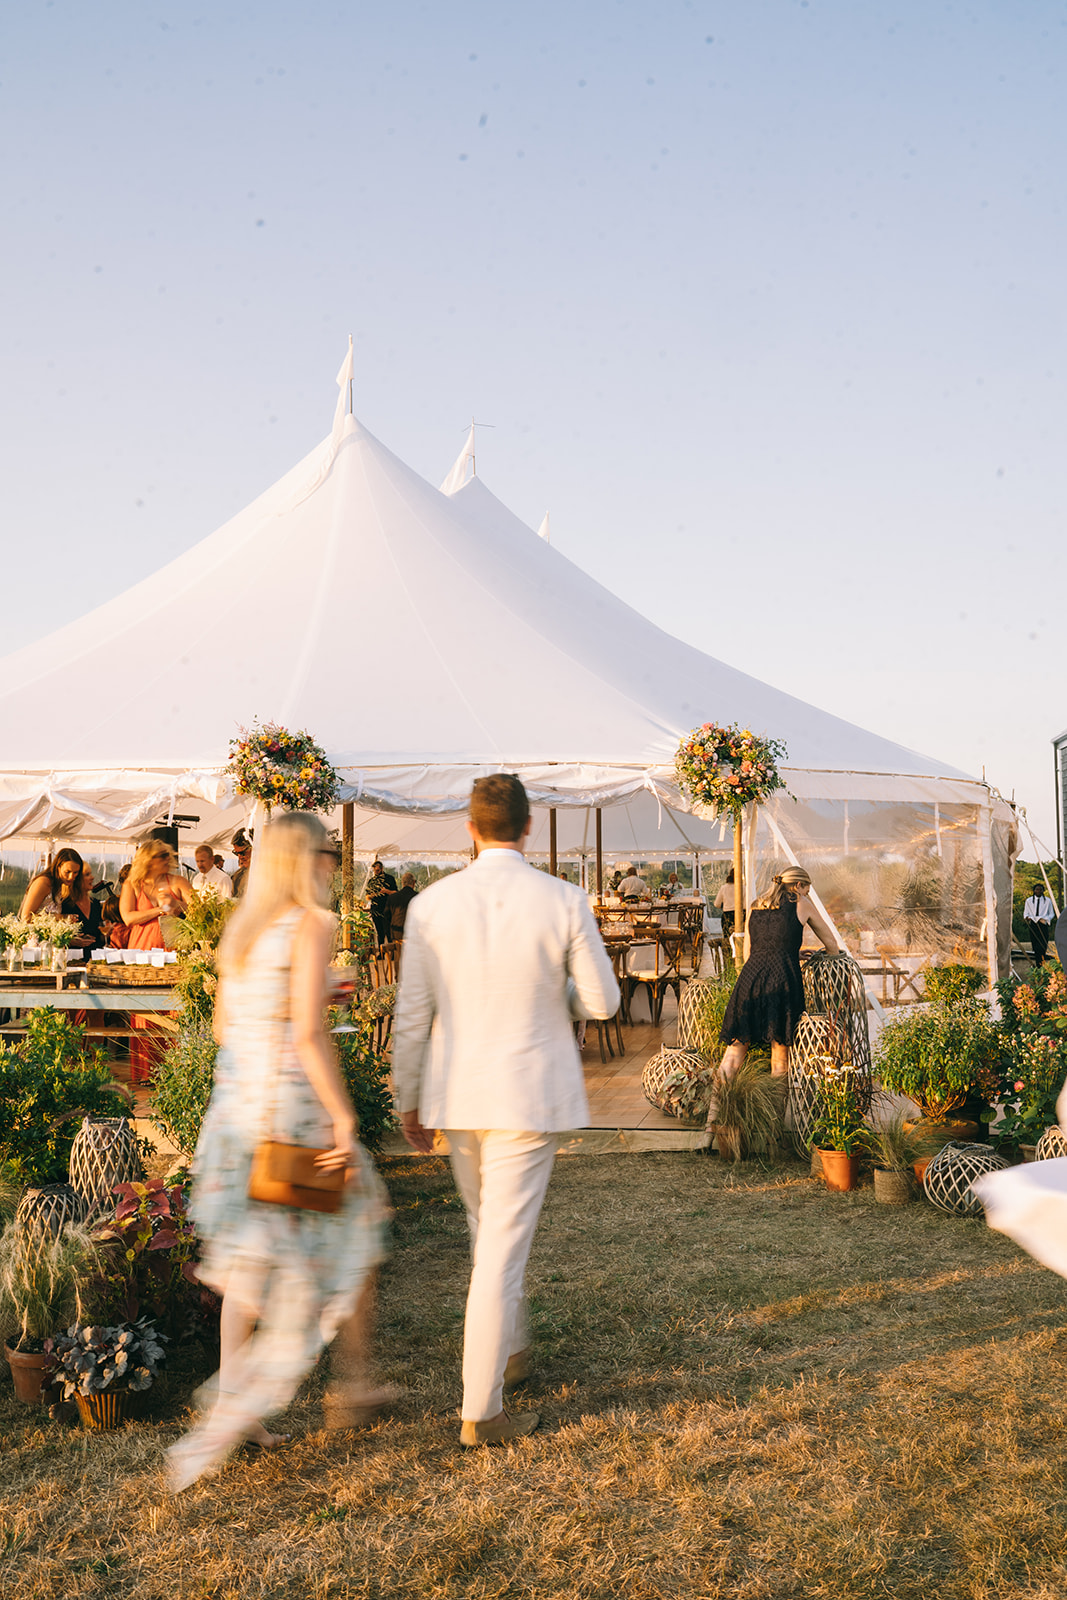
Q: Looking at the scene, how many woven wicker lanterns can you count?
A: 8